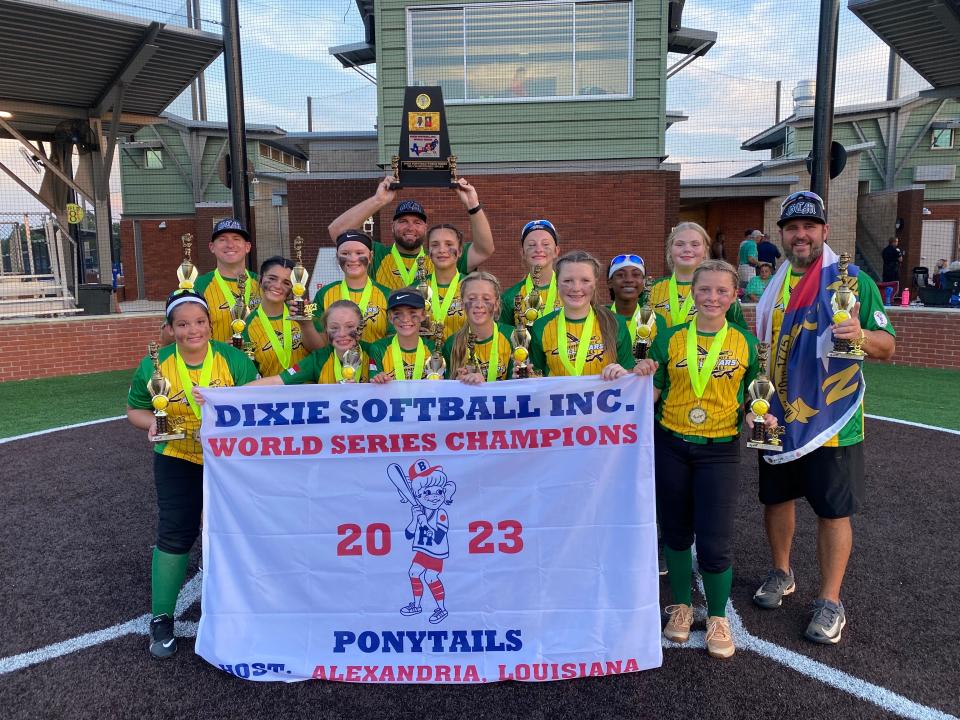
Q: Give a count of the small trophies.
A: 13